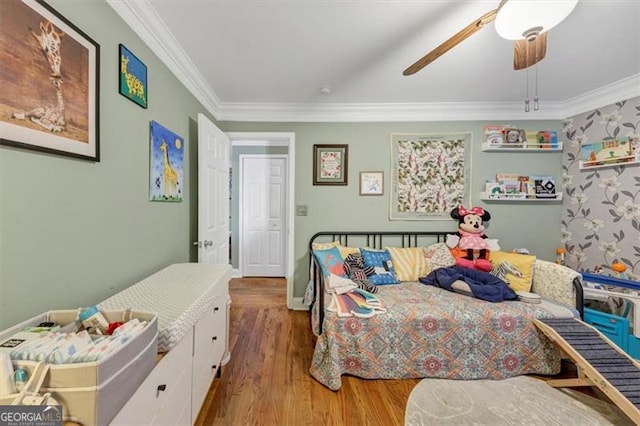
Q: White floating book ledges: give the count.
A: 3